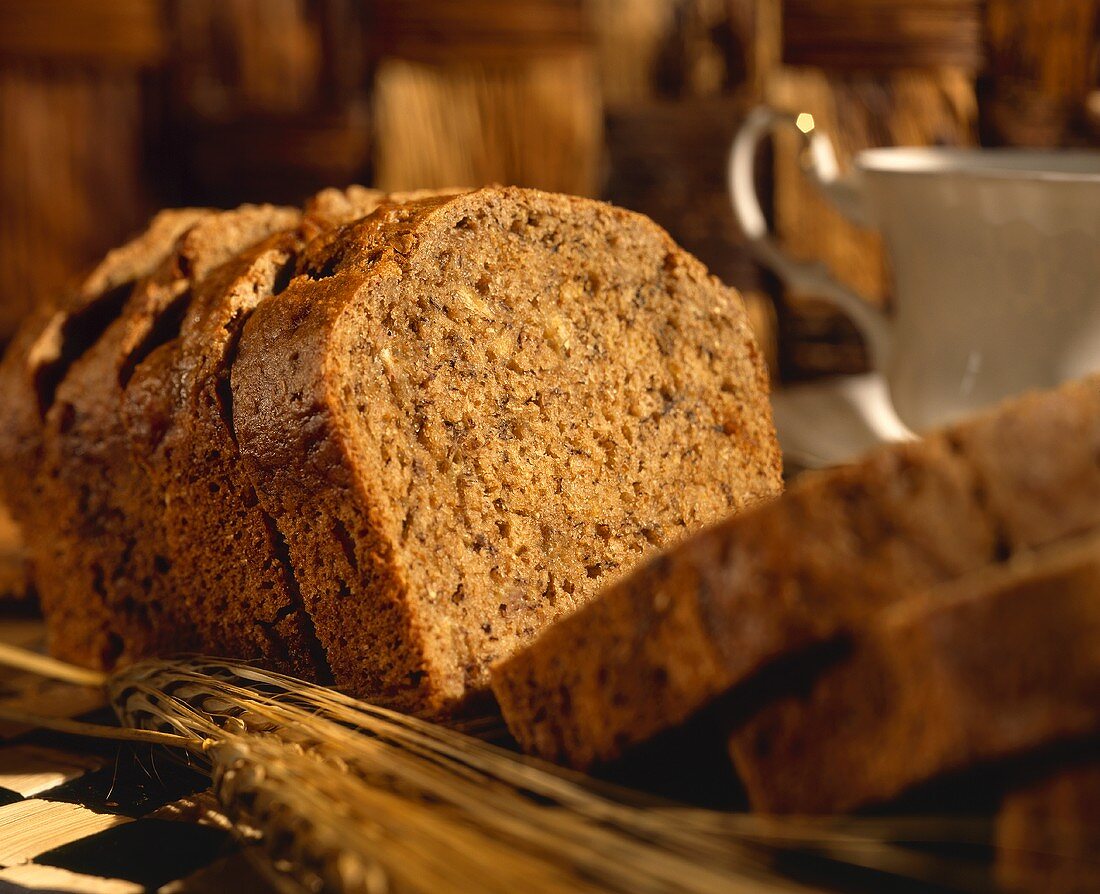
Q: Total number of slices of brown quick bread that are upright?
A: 4